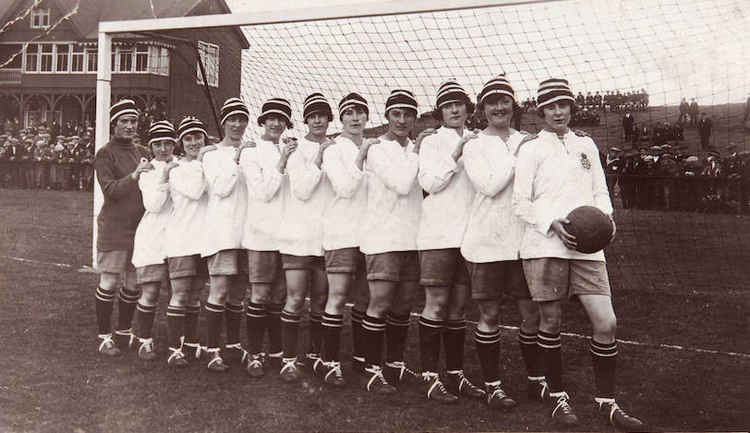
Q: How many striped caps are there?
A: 11